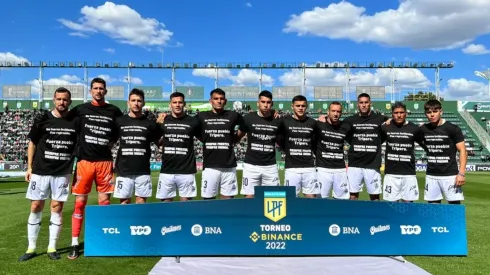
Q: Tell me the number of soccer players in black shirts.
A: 11